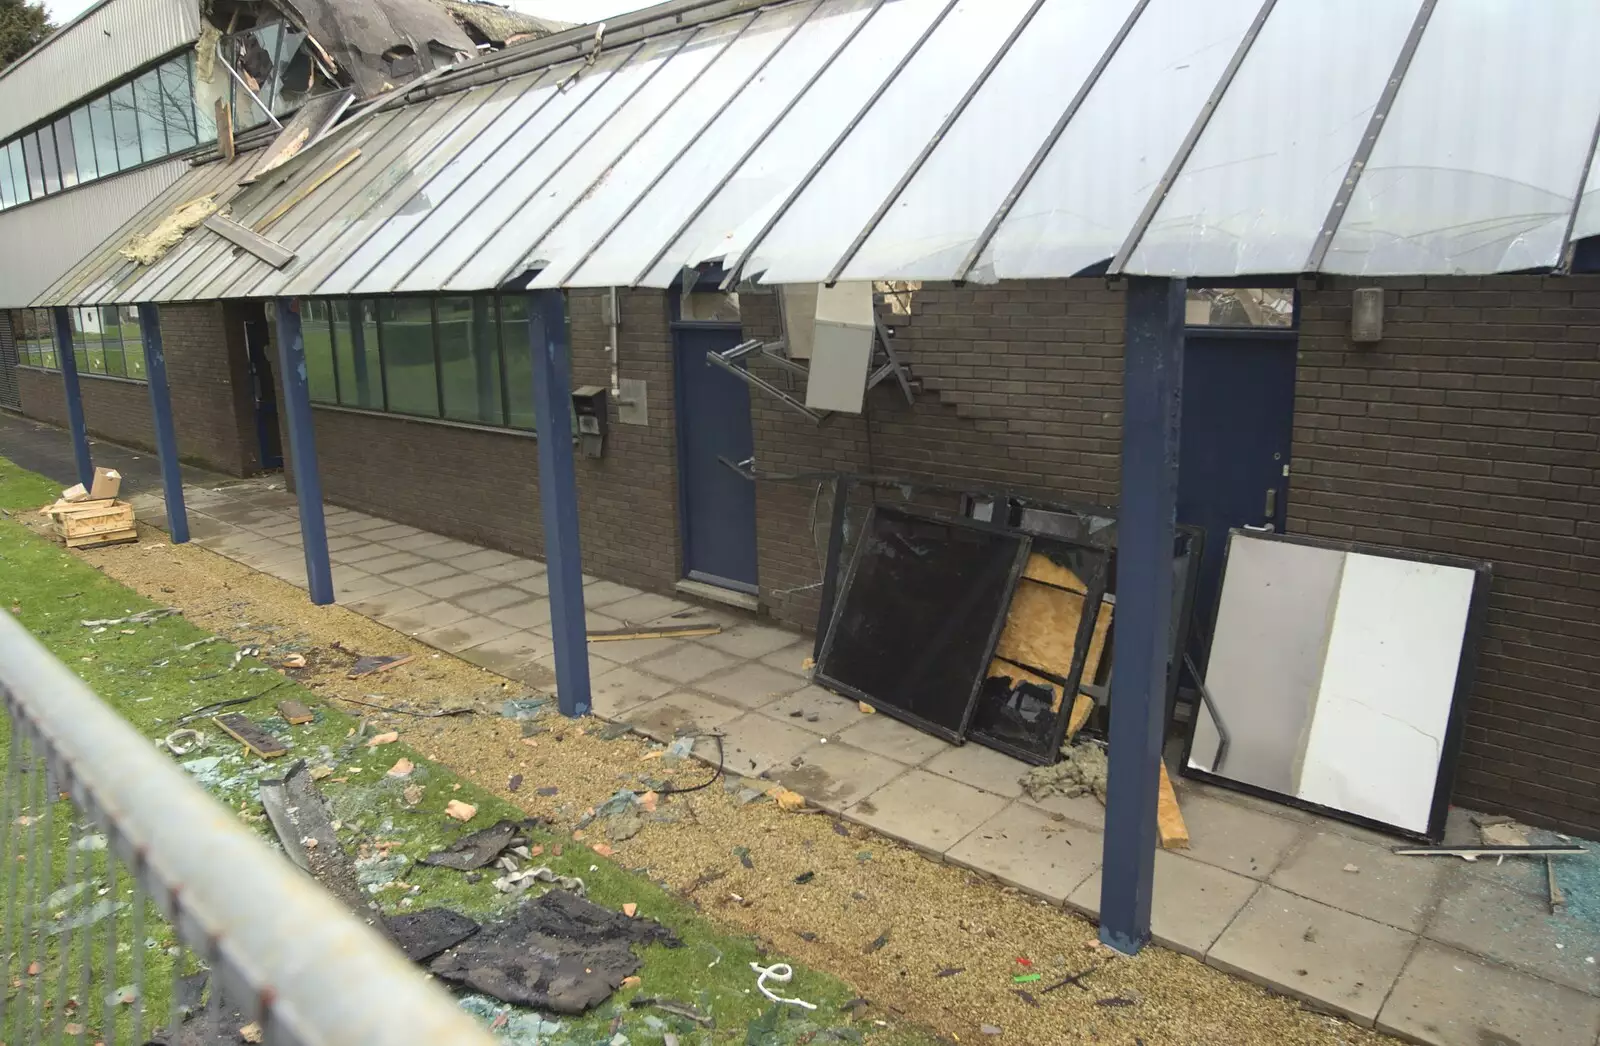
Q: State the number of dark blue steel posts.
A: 5